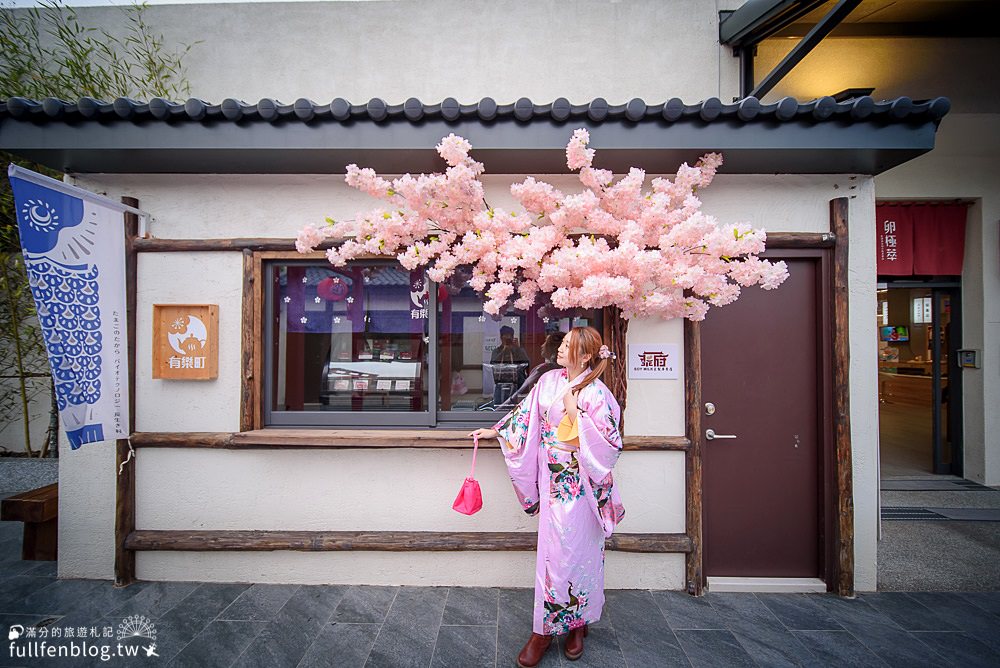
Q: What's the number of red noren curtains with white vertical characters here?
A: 1